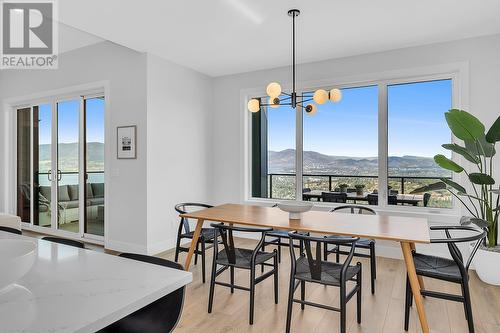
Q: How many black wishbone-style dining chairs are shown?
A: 6